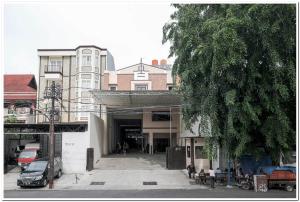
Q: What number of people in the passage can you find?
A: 2